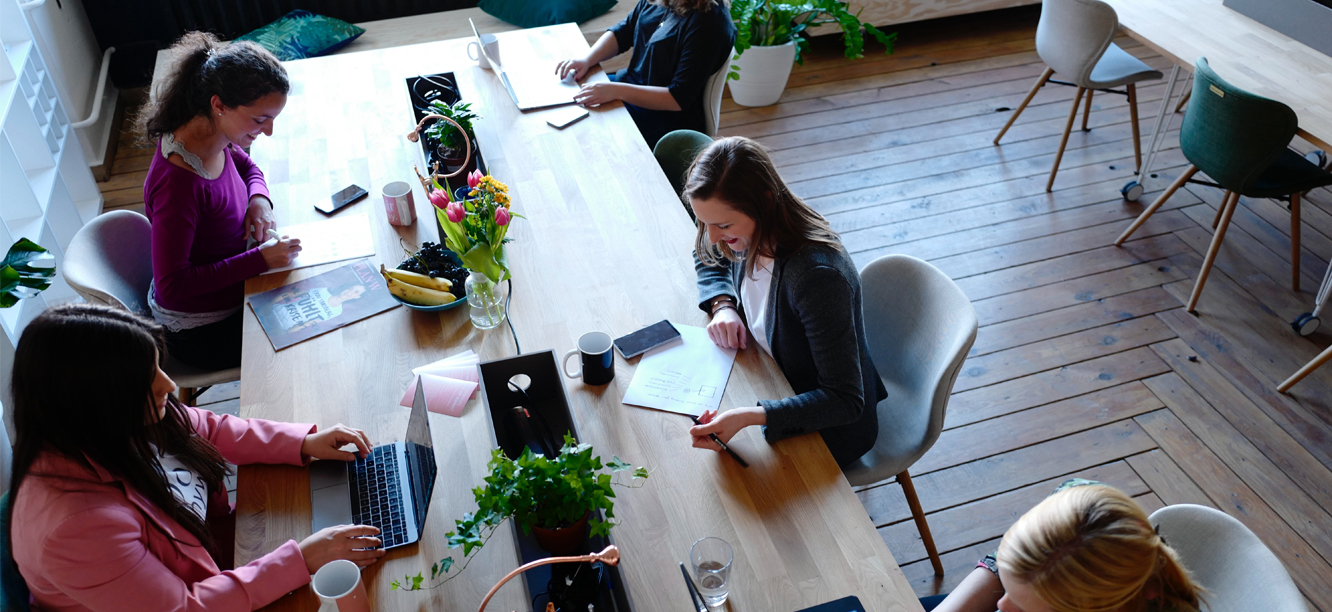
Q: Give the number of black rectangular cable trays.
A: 2